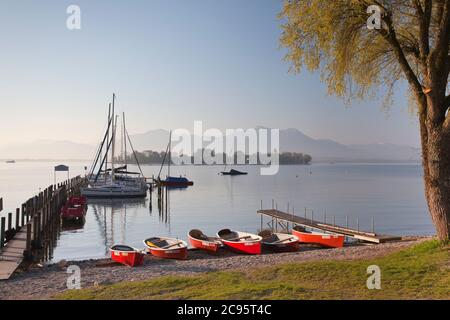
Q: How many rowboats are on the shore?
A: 6